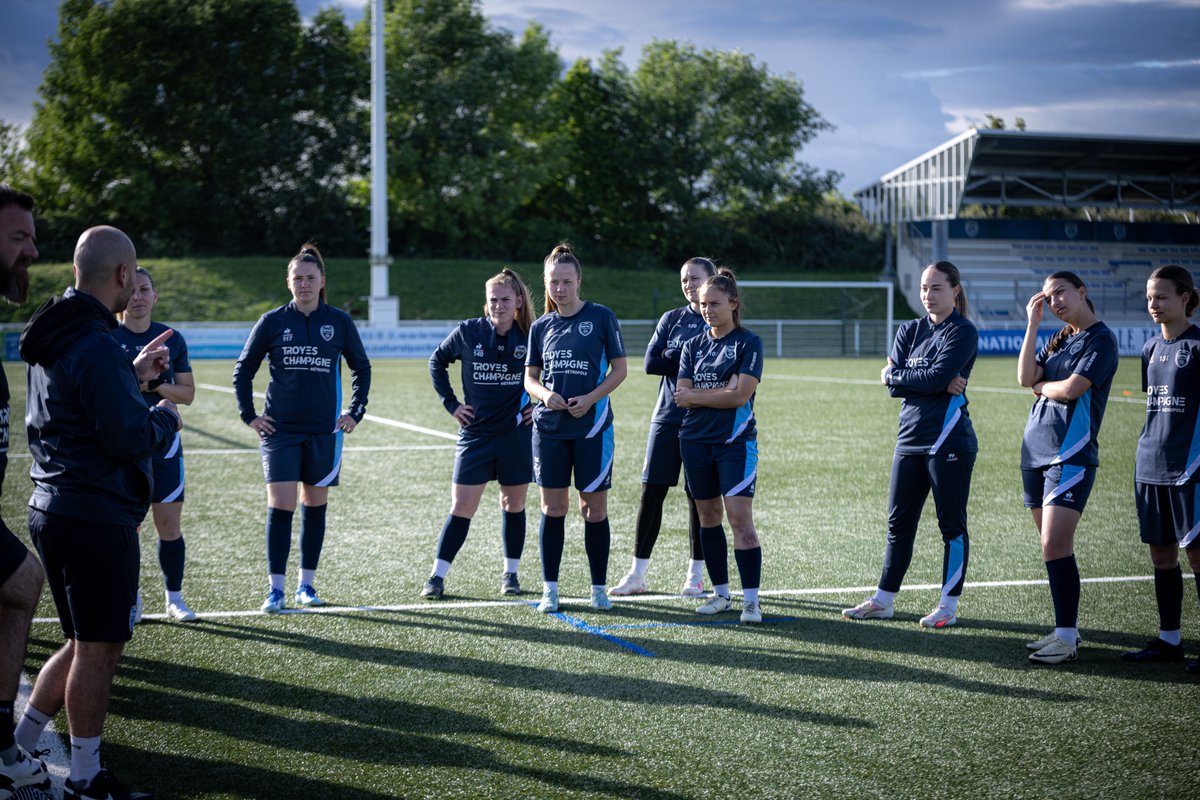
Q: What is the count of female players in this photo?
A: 9